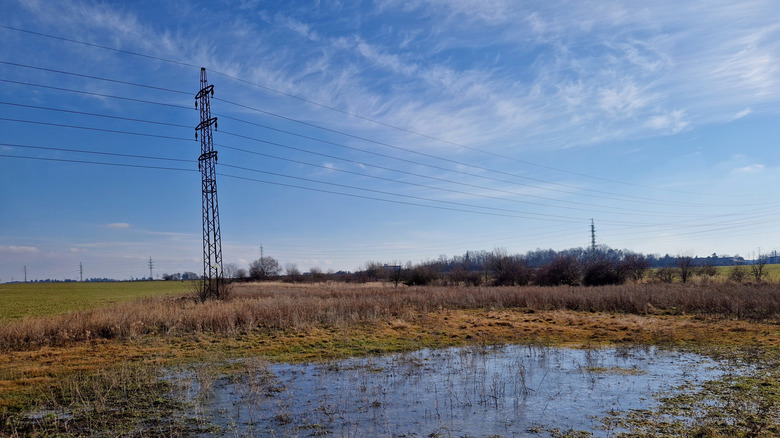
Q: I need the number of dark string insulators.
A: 6